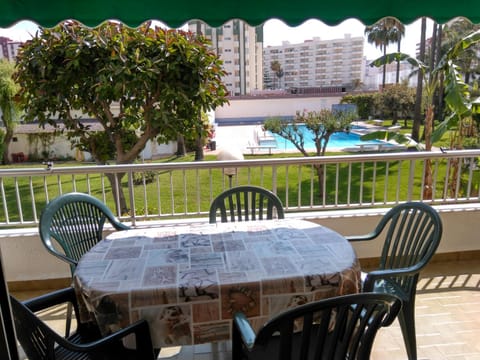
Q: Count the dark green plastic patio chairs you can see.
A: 5